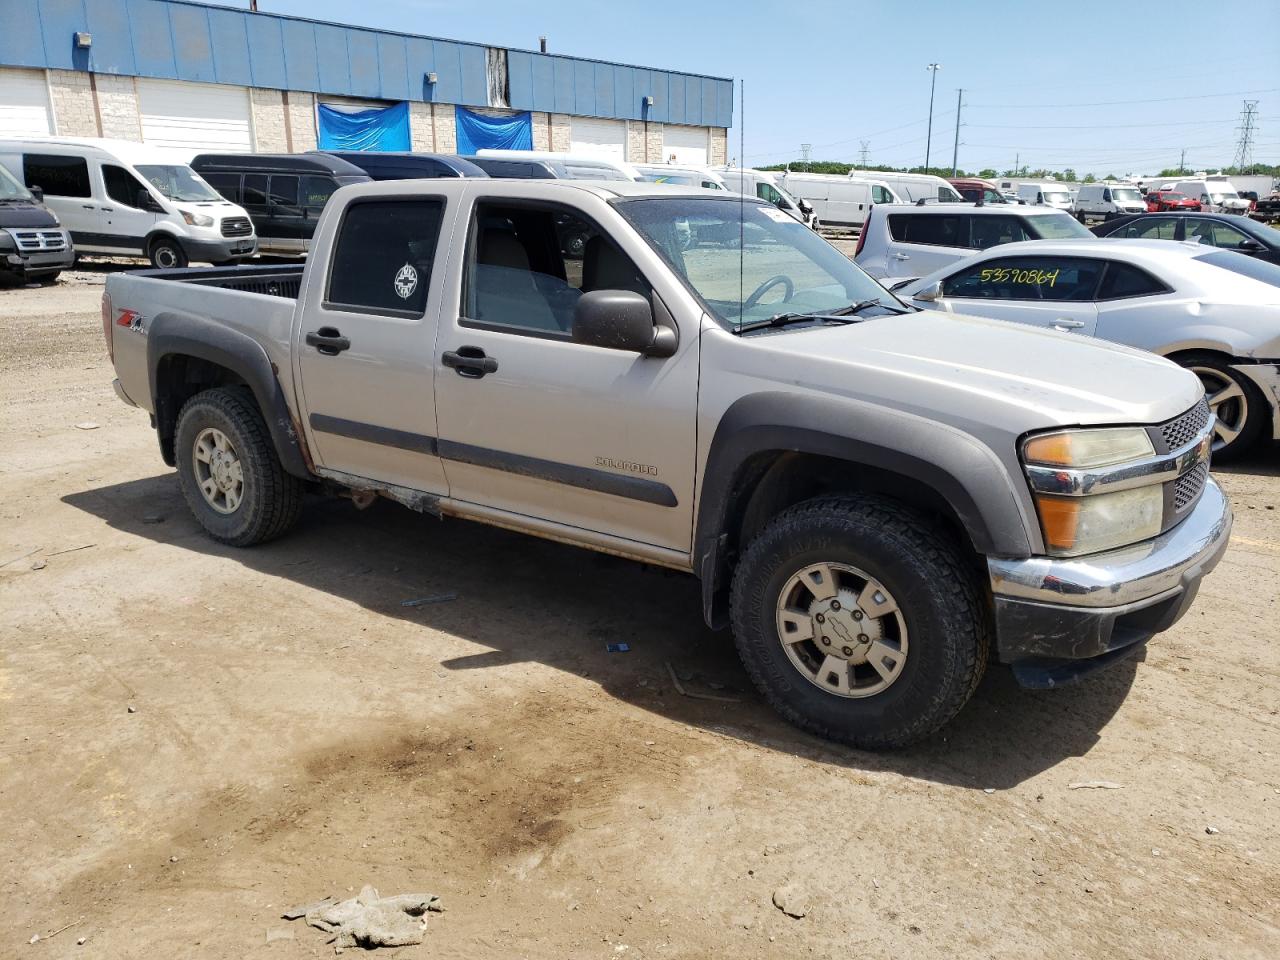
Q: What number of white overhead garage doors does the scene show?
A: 4